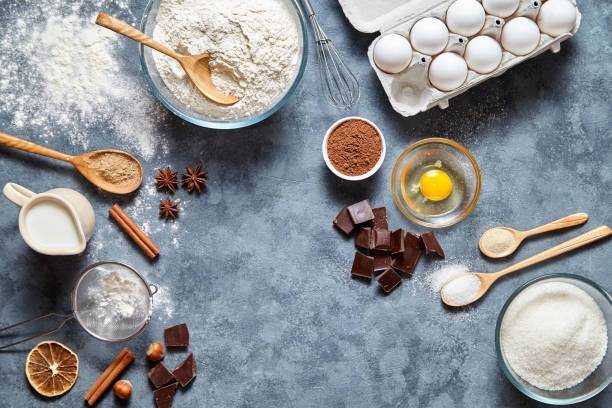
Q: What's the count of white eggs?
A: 8